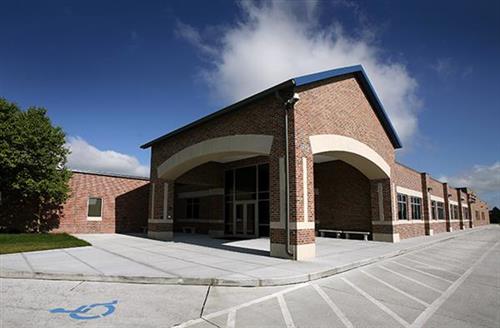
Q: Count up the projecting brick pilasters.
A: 4